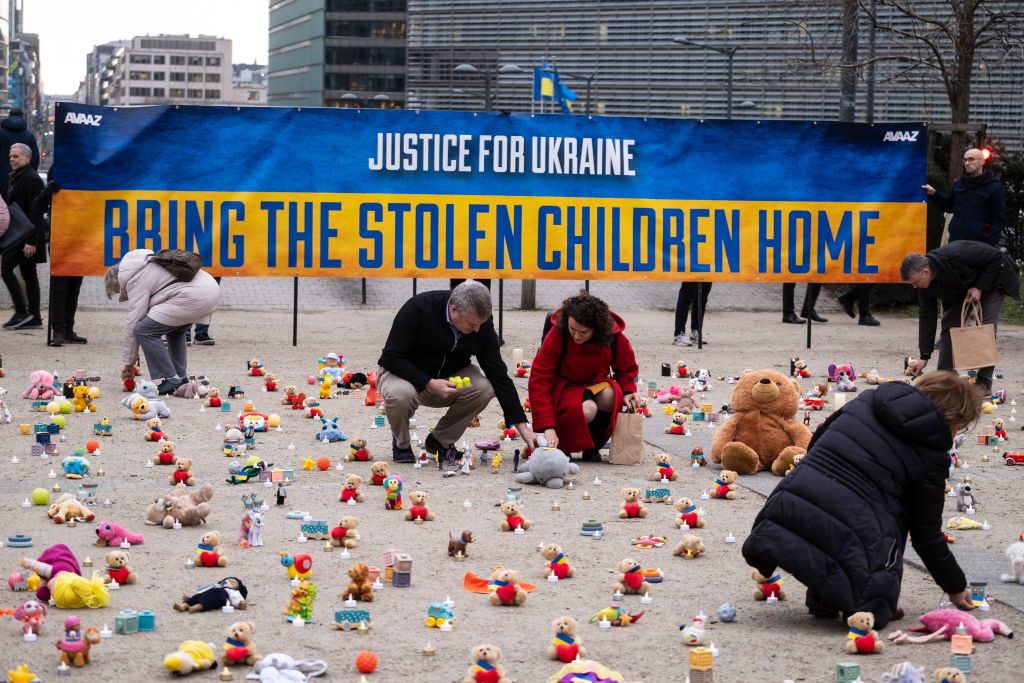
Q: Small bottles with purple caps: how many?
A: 0